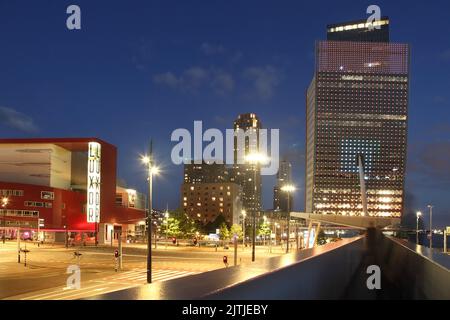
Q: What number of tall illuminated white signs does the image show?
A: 1